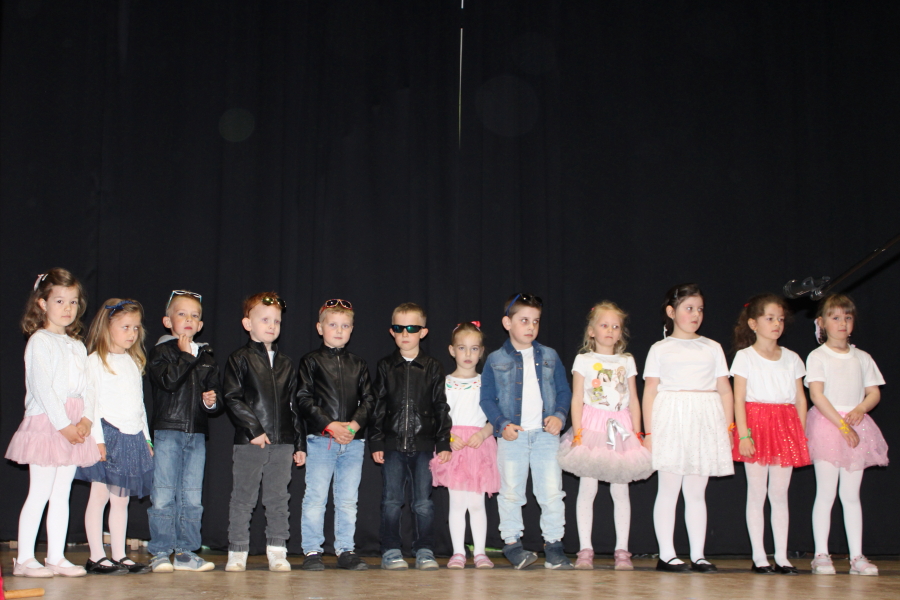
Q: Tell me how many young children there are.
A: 12